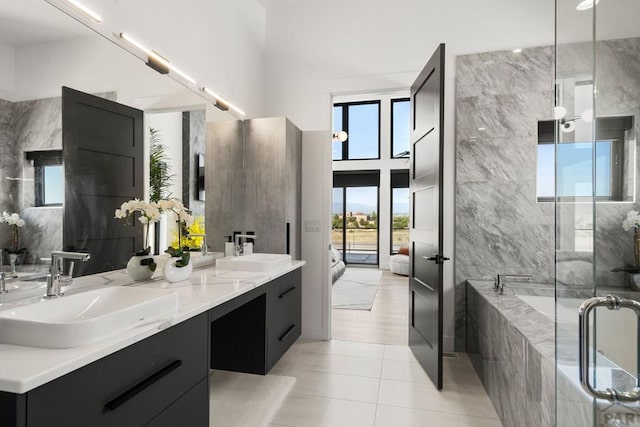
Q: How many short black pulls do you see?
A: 2